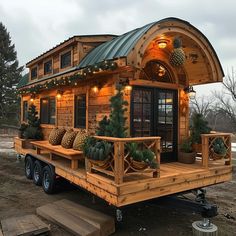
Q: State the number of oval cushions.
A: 3